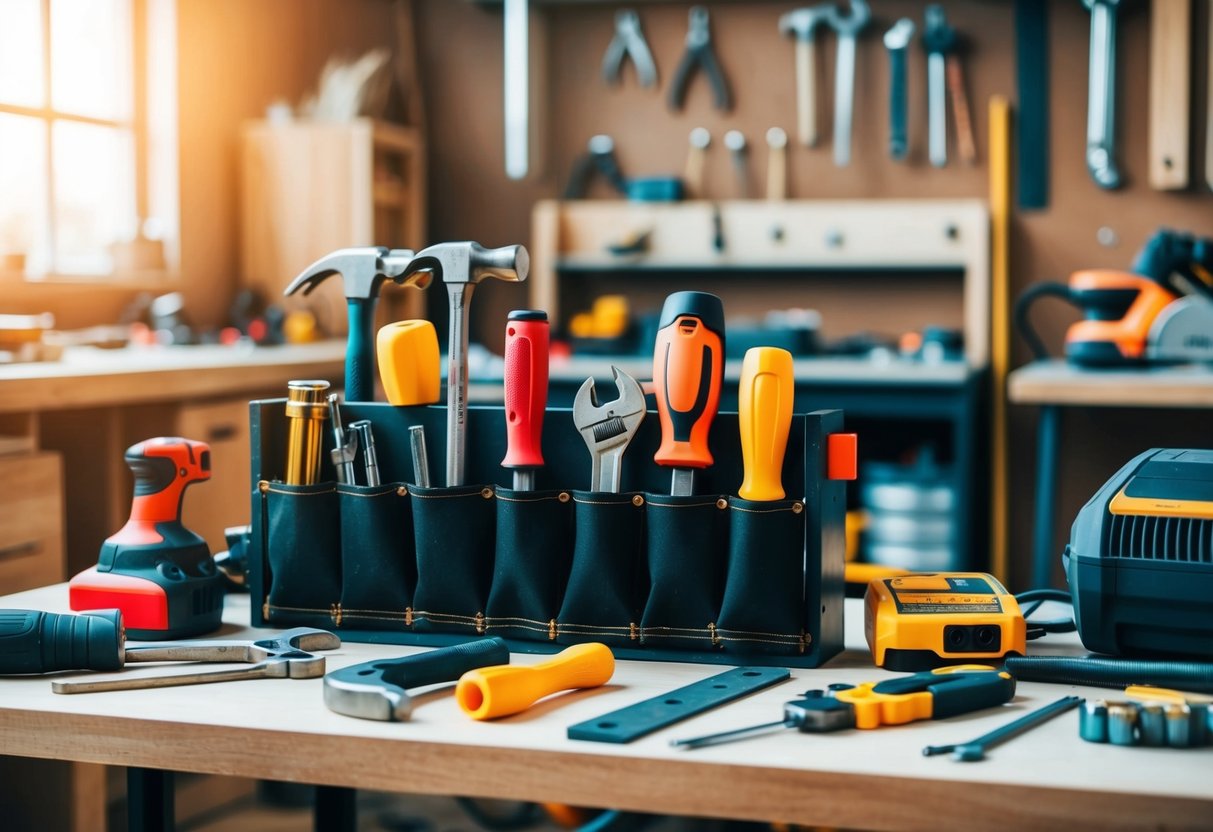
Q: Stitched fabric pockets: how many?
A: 7